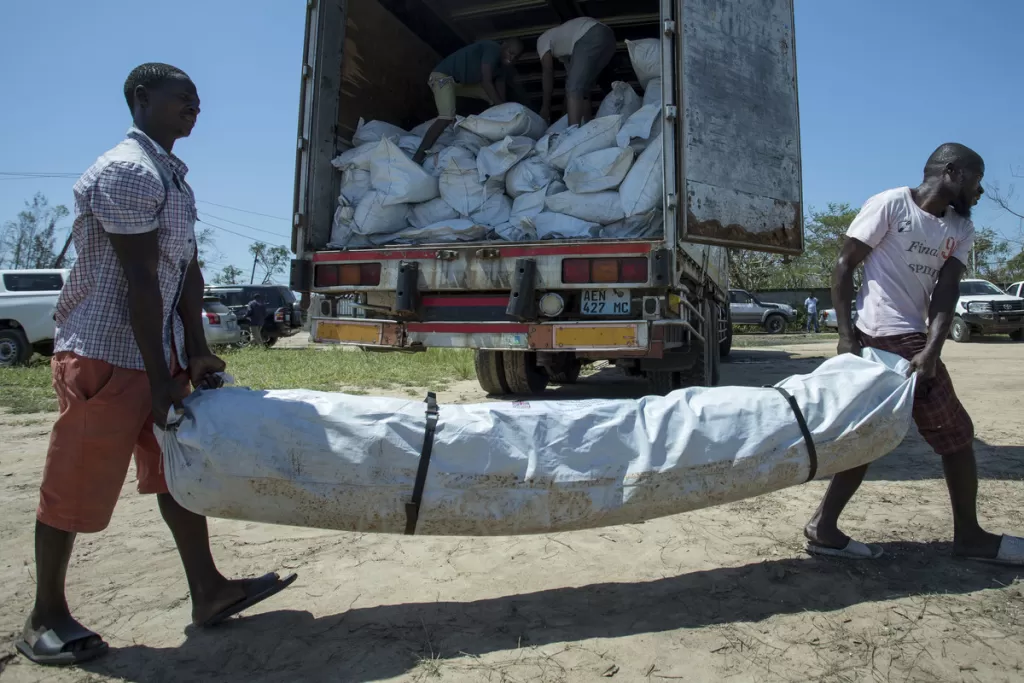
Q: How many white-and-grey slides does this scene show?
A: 2